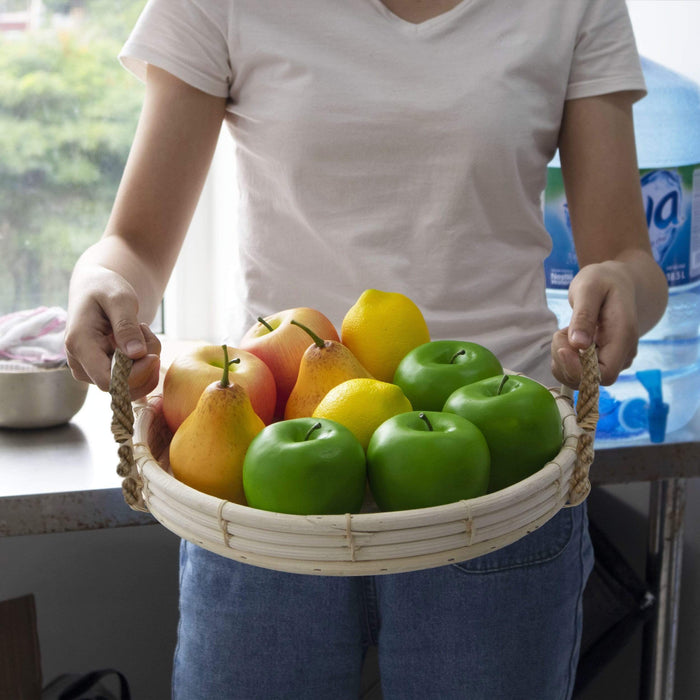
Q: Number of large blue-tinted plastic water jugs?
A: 1